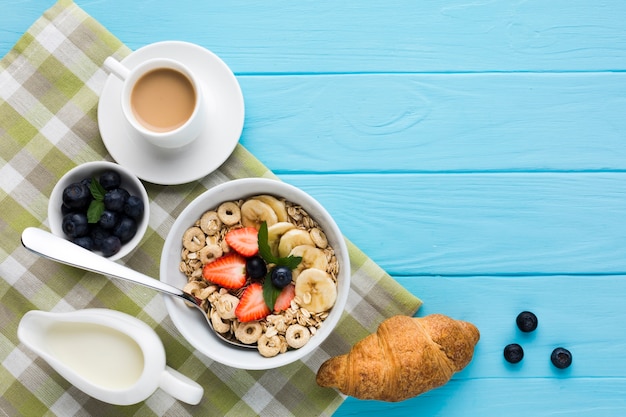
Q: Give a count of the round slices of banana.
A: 6